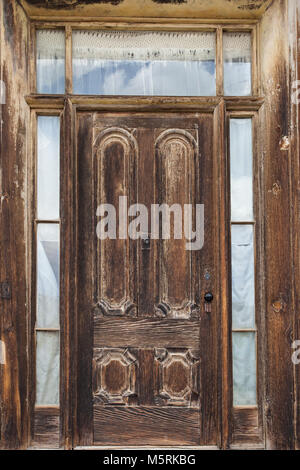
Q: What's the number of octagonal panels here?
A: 2